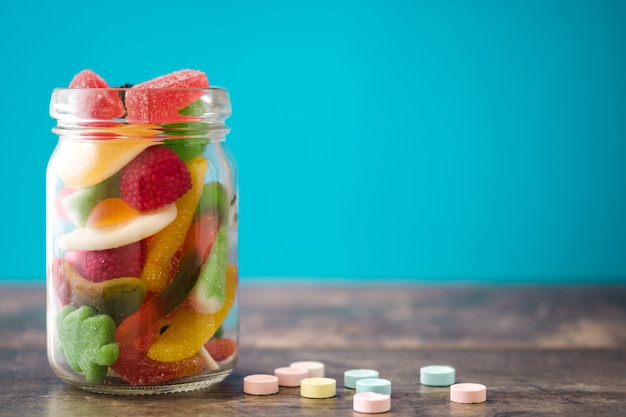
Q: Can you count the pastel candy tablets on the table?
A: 9